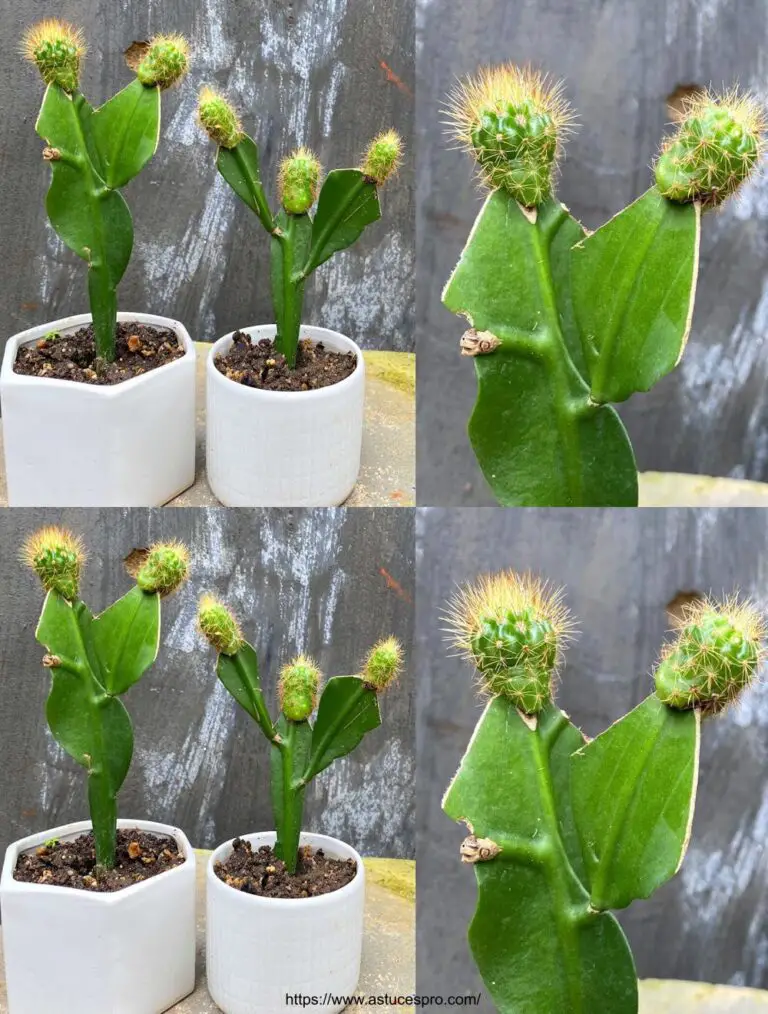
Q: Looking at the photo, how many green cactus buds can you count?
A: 14